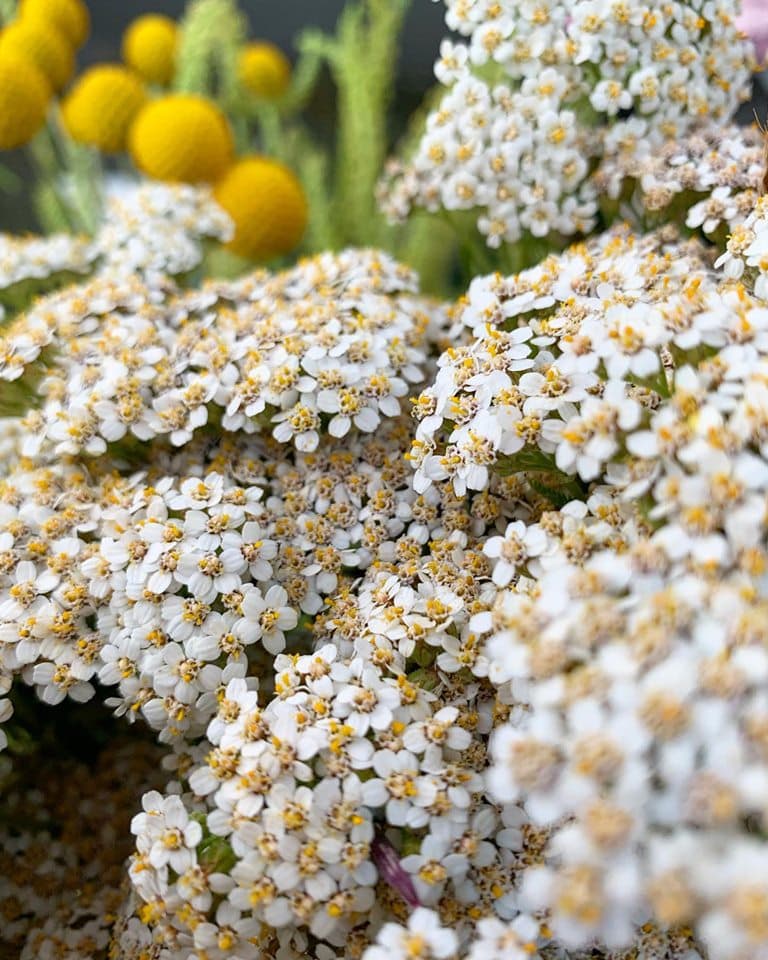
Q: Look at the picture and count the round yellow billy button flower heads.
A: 8